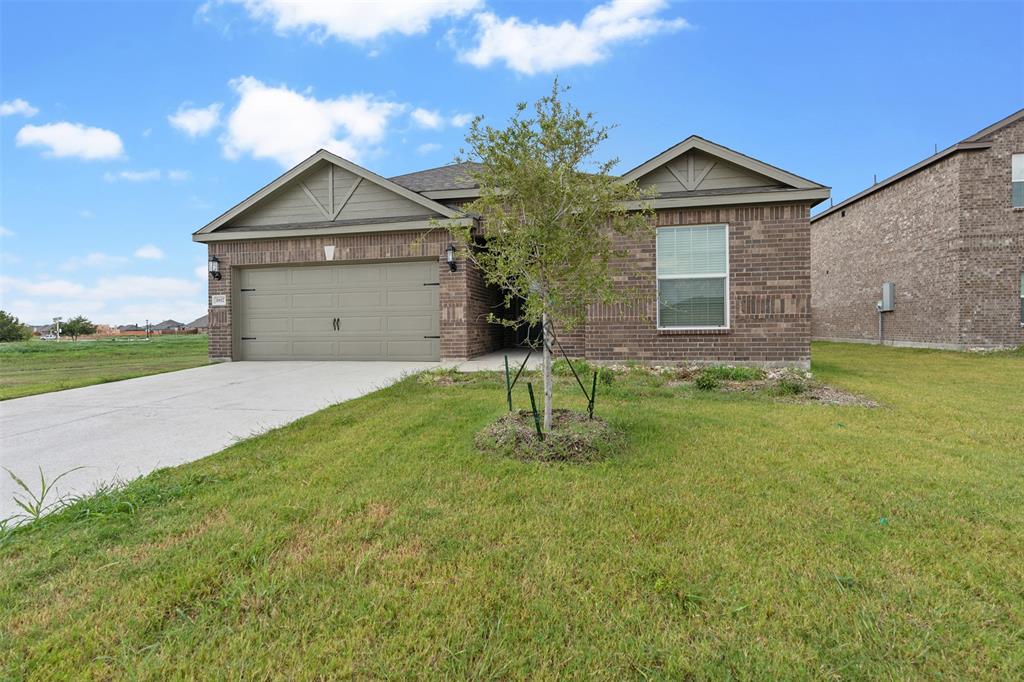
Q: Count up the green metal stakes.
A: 3